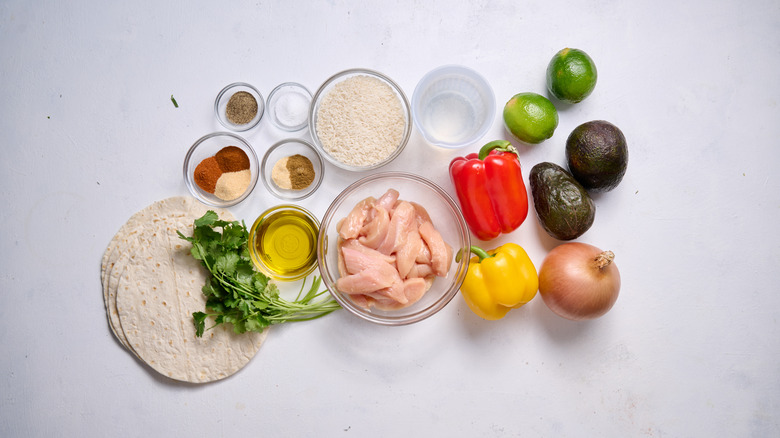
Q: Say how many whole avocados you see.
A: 2